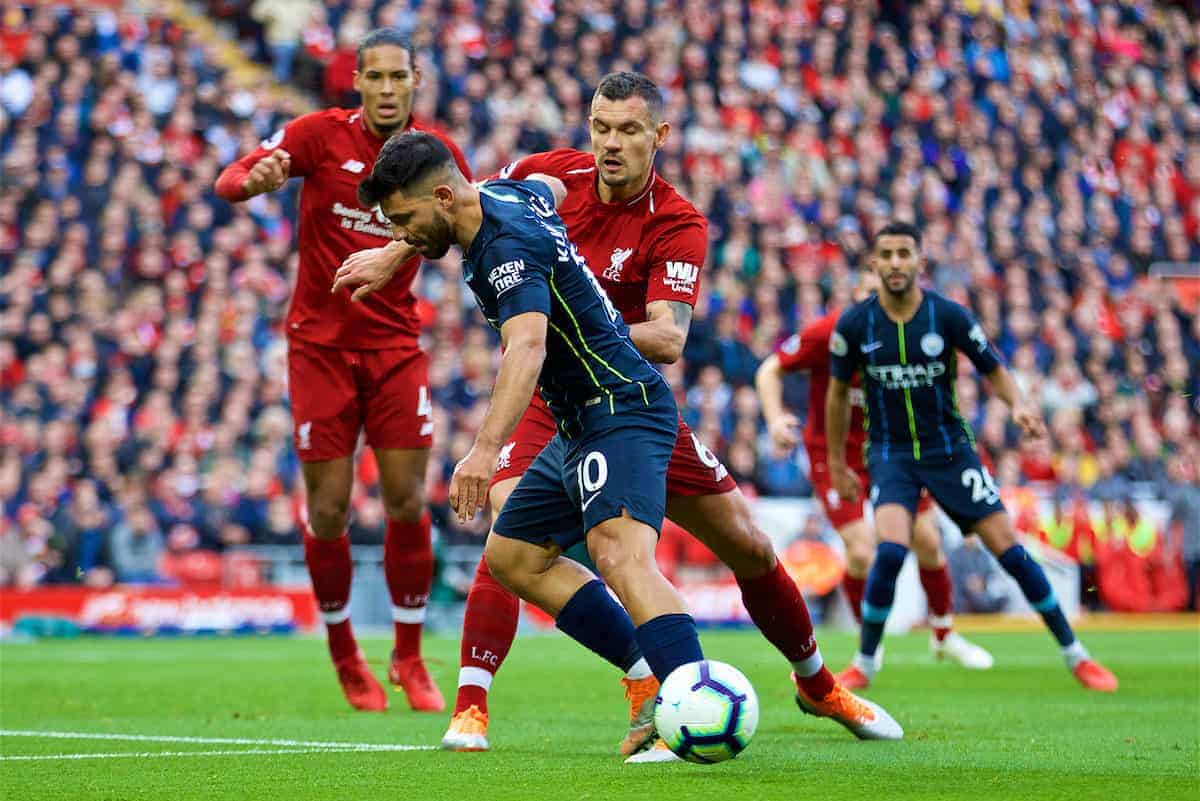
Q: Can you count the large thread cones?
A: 0